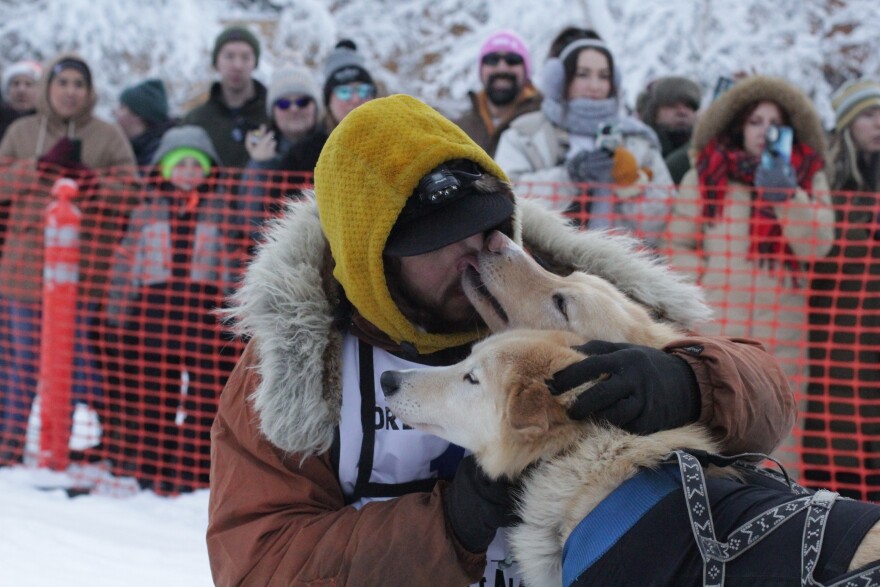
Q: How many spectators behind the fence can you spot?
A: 12